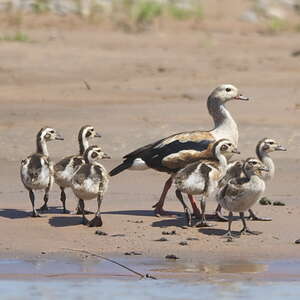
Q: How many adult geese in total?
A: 1